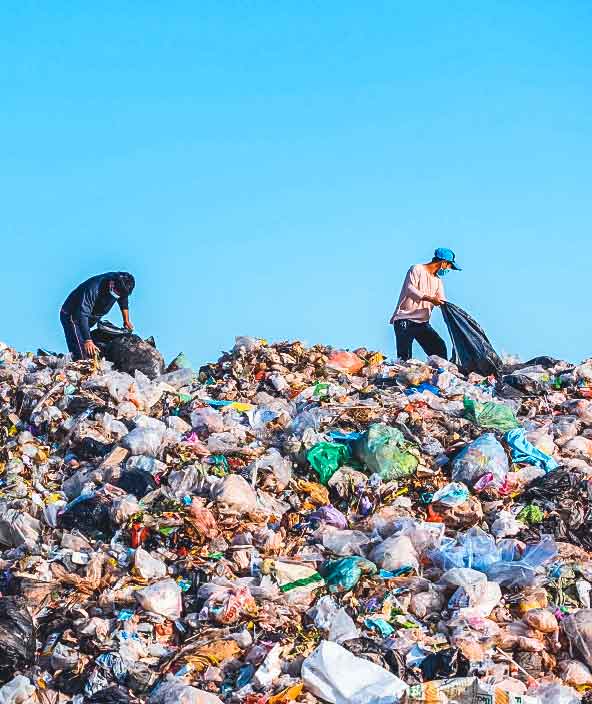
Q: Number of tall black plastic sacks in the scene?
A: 2